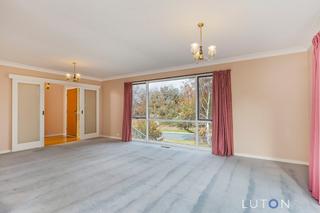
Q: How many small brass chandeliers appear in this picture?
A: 2